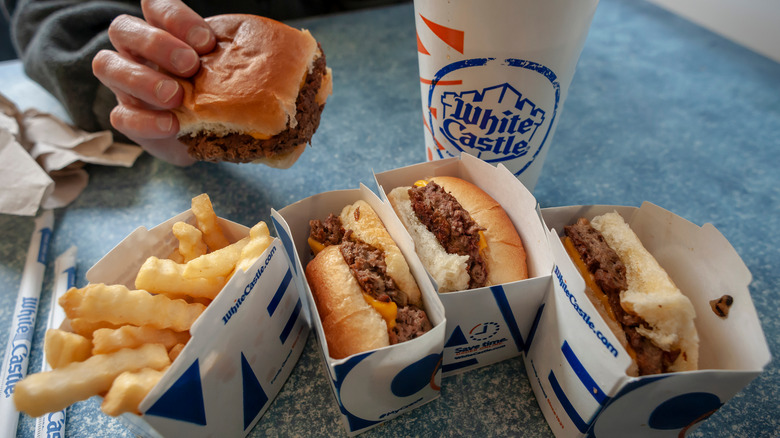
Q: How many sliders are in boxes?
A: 3